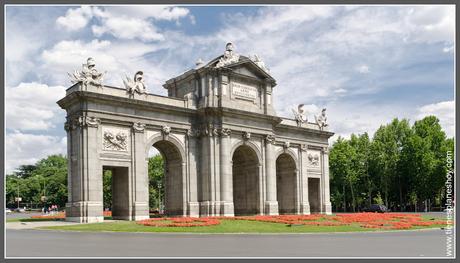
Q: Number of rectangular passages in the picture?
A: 2